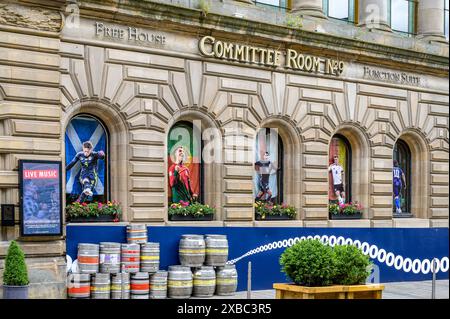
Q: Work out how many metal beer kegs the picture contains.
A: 15